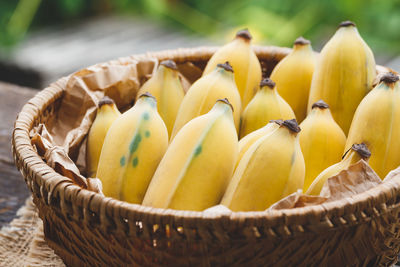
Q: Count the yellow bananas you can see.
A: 14